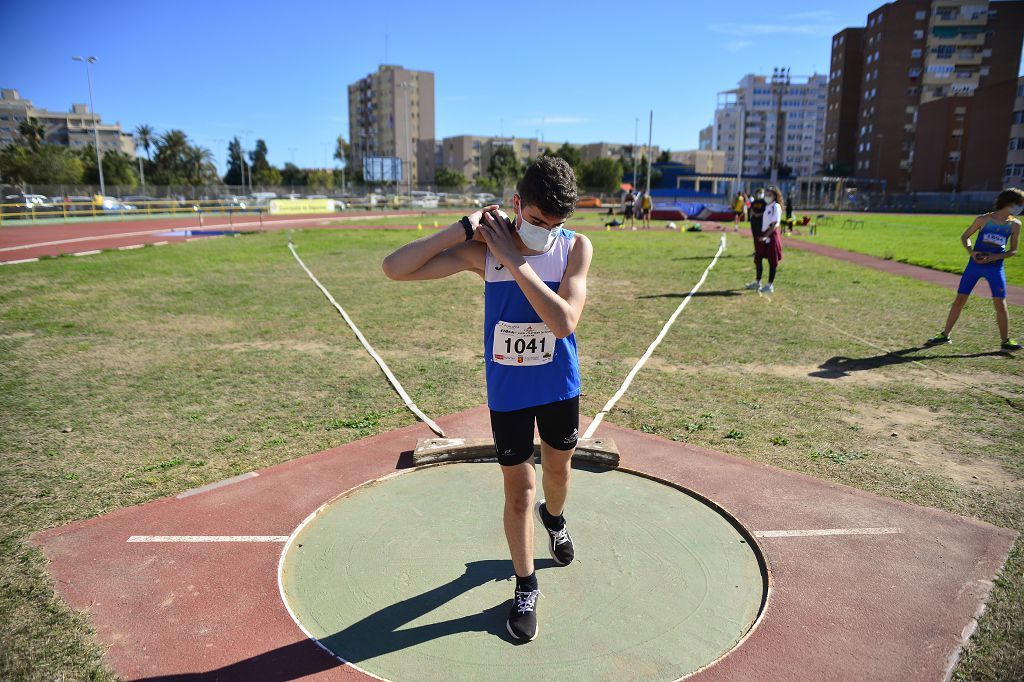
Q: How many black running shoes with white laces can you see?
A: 2